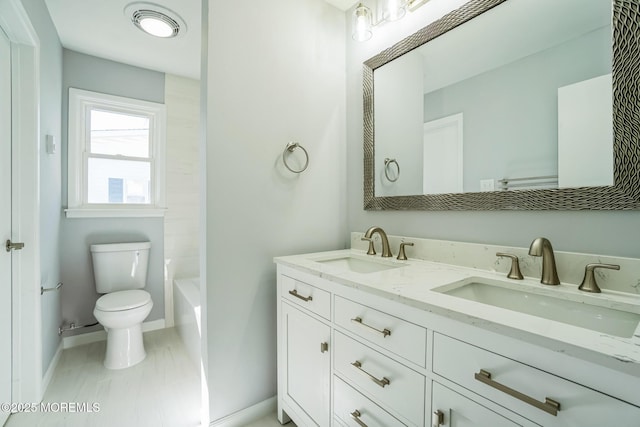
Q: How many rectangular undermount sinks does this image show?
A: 2